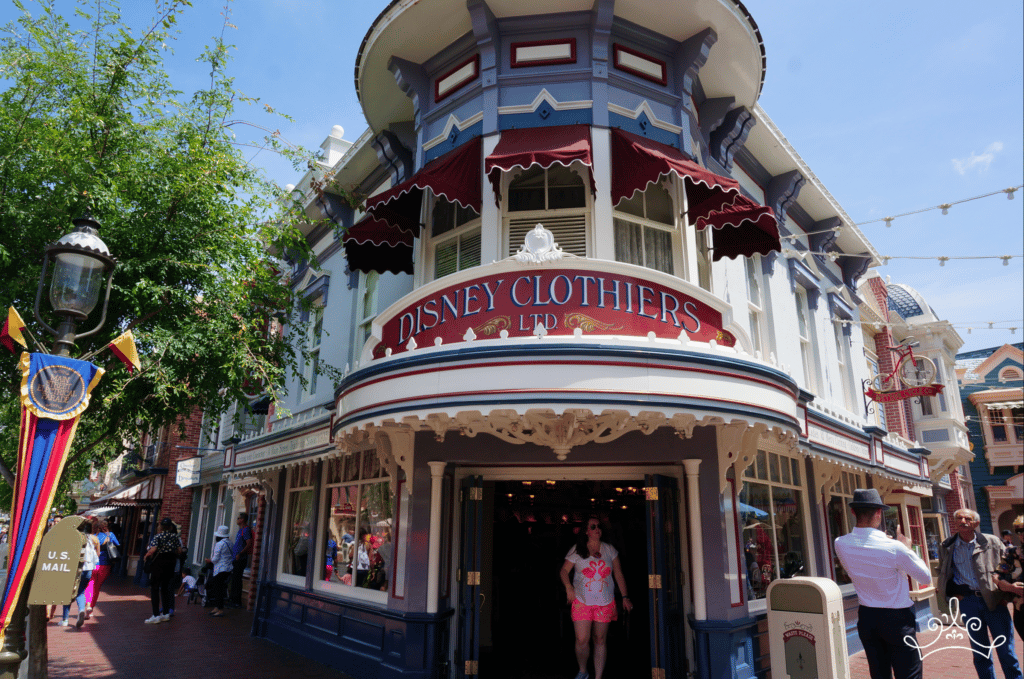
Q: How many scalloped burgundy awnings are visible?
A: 5